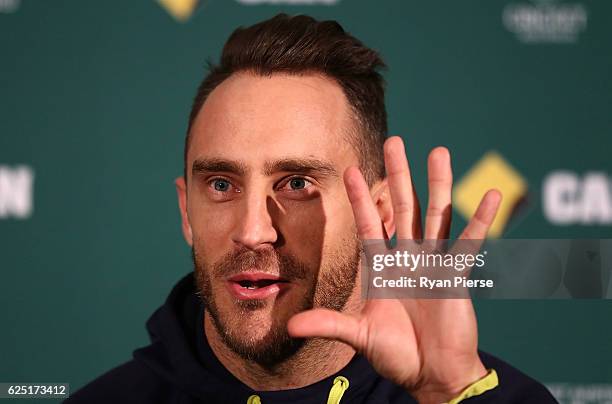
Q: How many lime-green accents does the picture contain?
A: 3